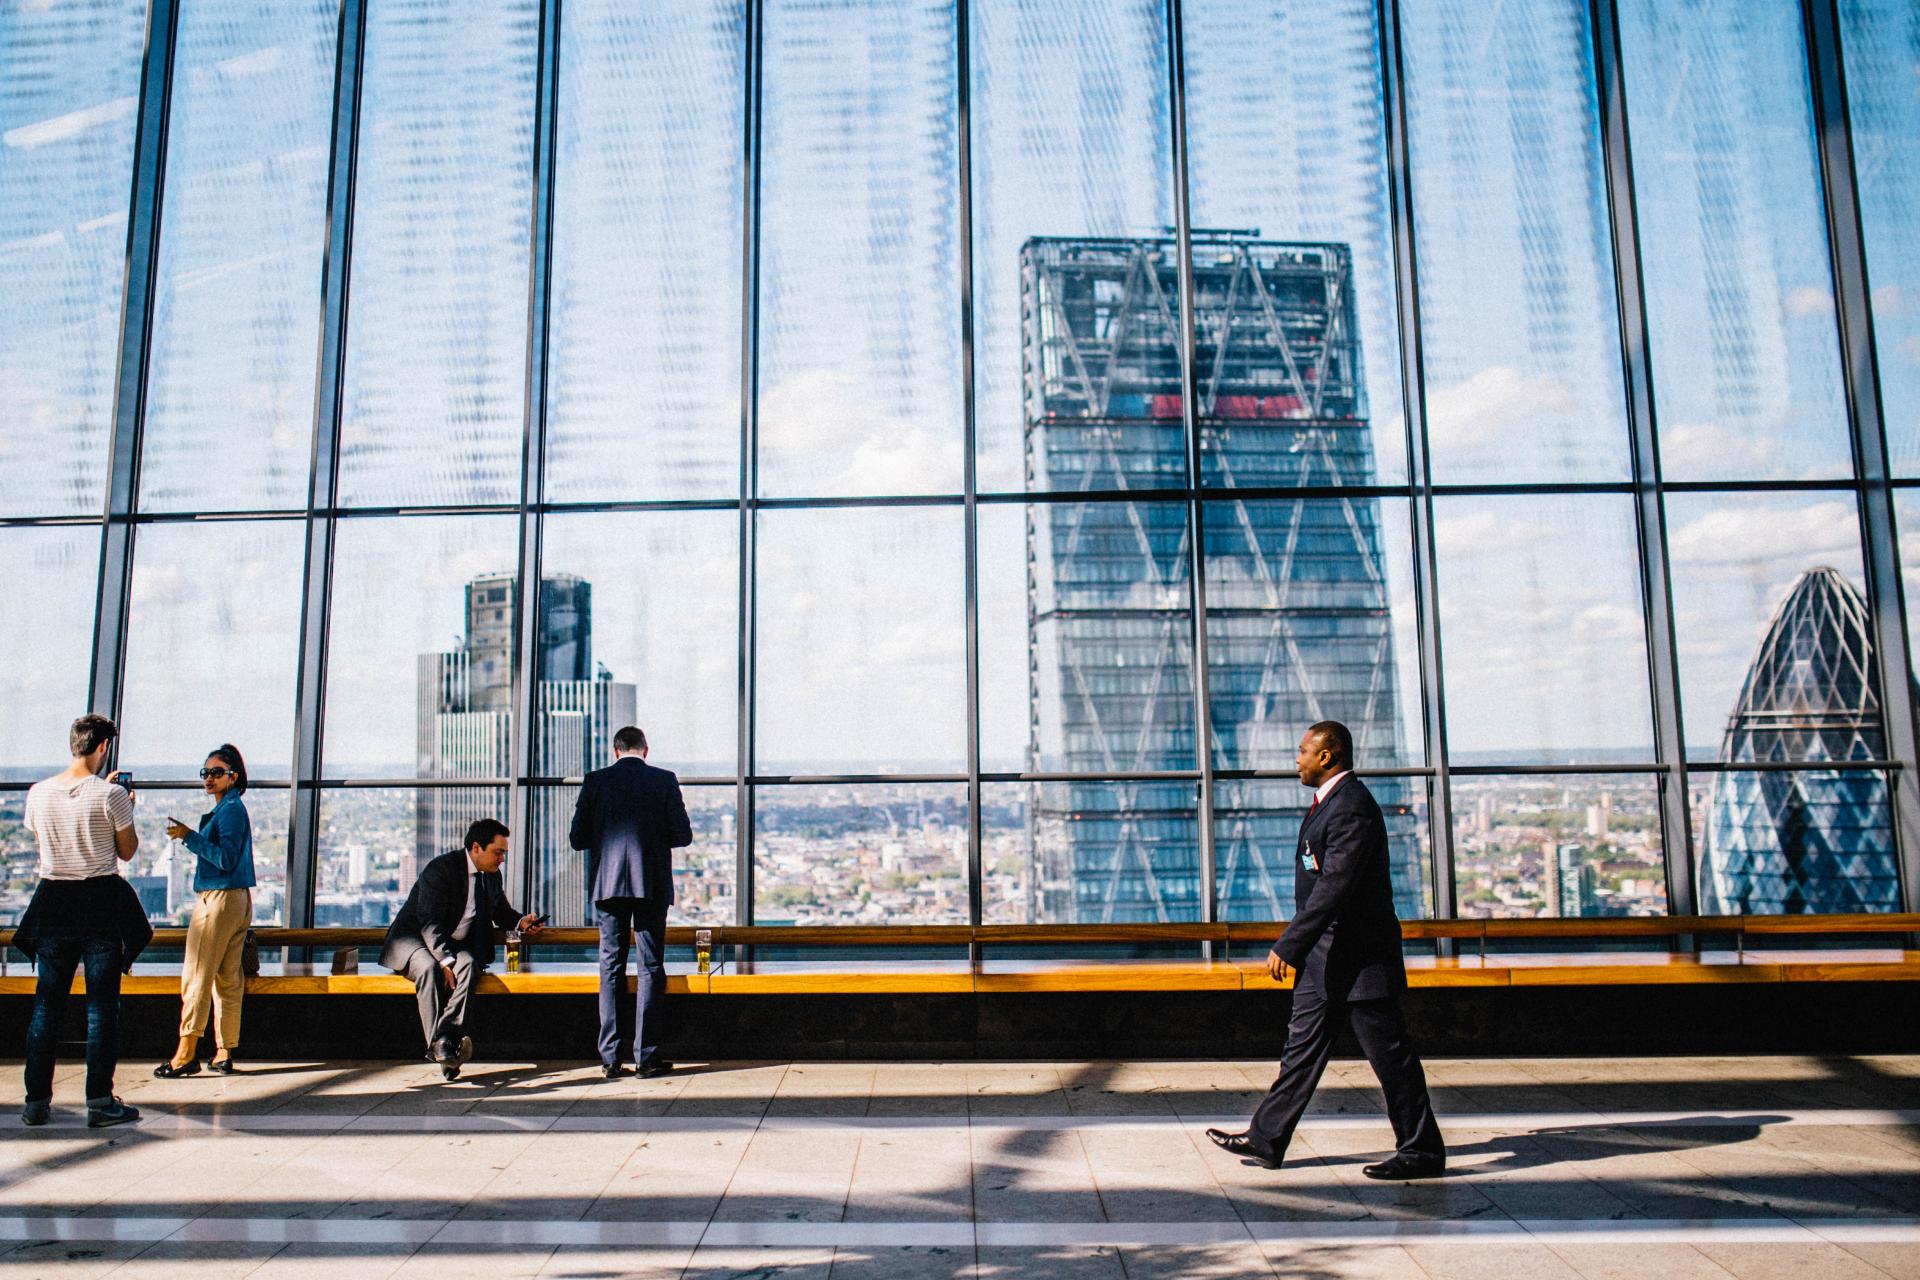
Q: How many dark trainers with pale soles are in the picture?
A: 2